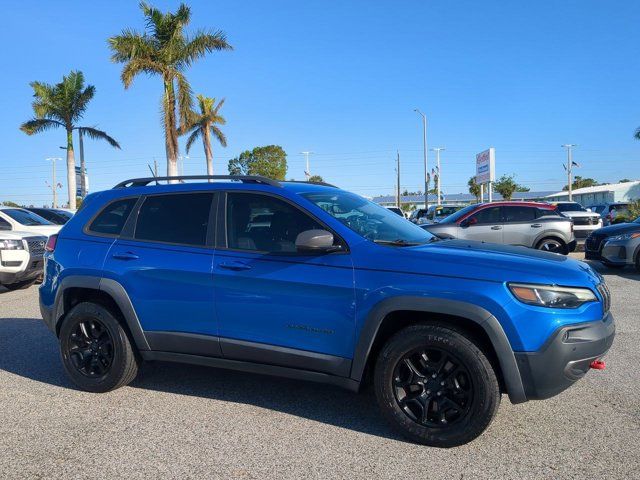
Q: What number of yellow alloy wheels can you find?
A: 0